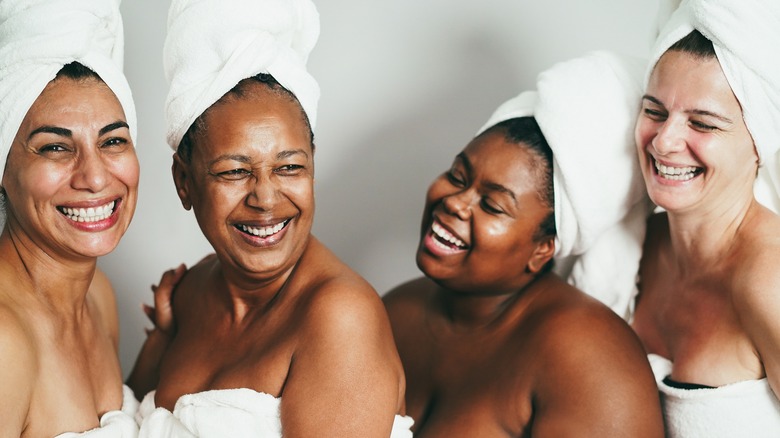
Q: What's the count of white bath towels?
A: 7